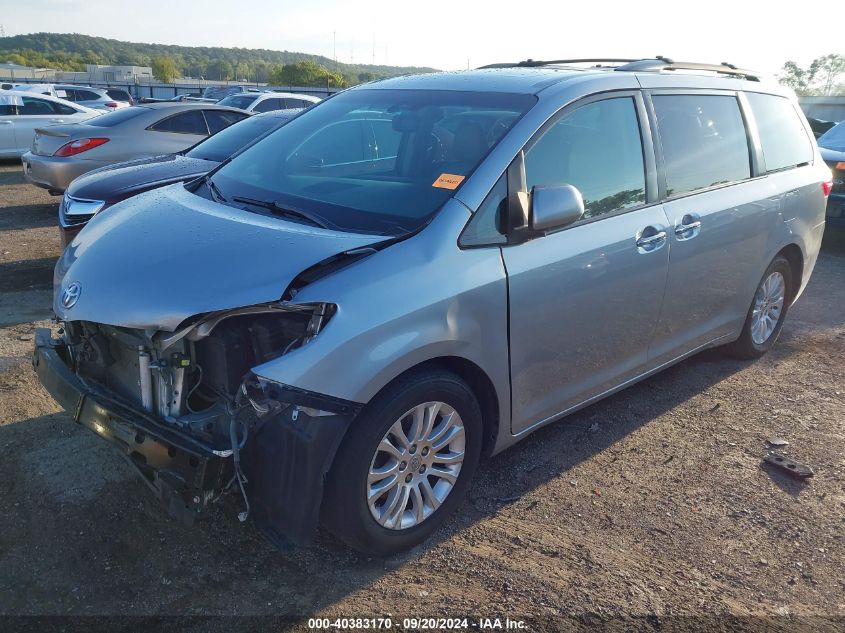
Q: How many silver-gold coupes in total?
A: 1